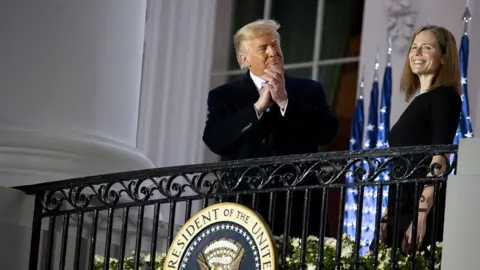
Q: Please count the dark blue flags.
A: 4